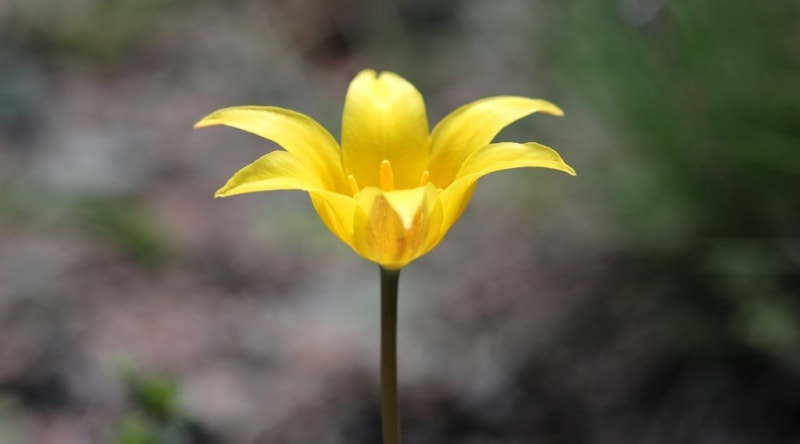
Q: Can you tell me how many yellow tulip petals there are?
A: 6